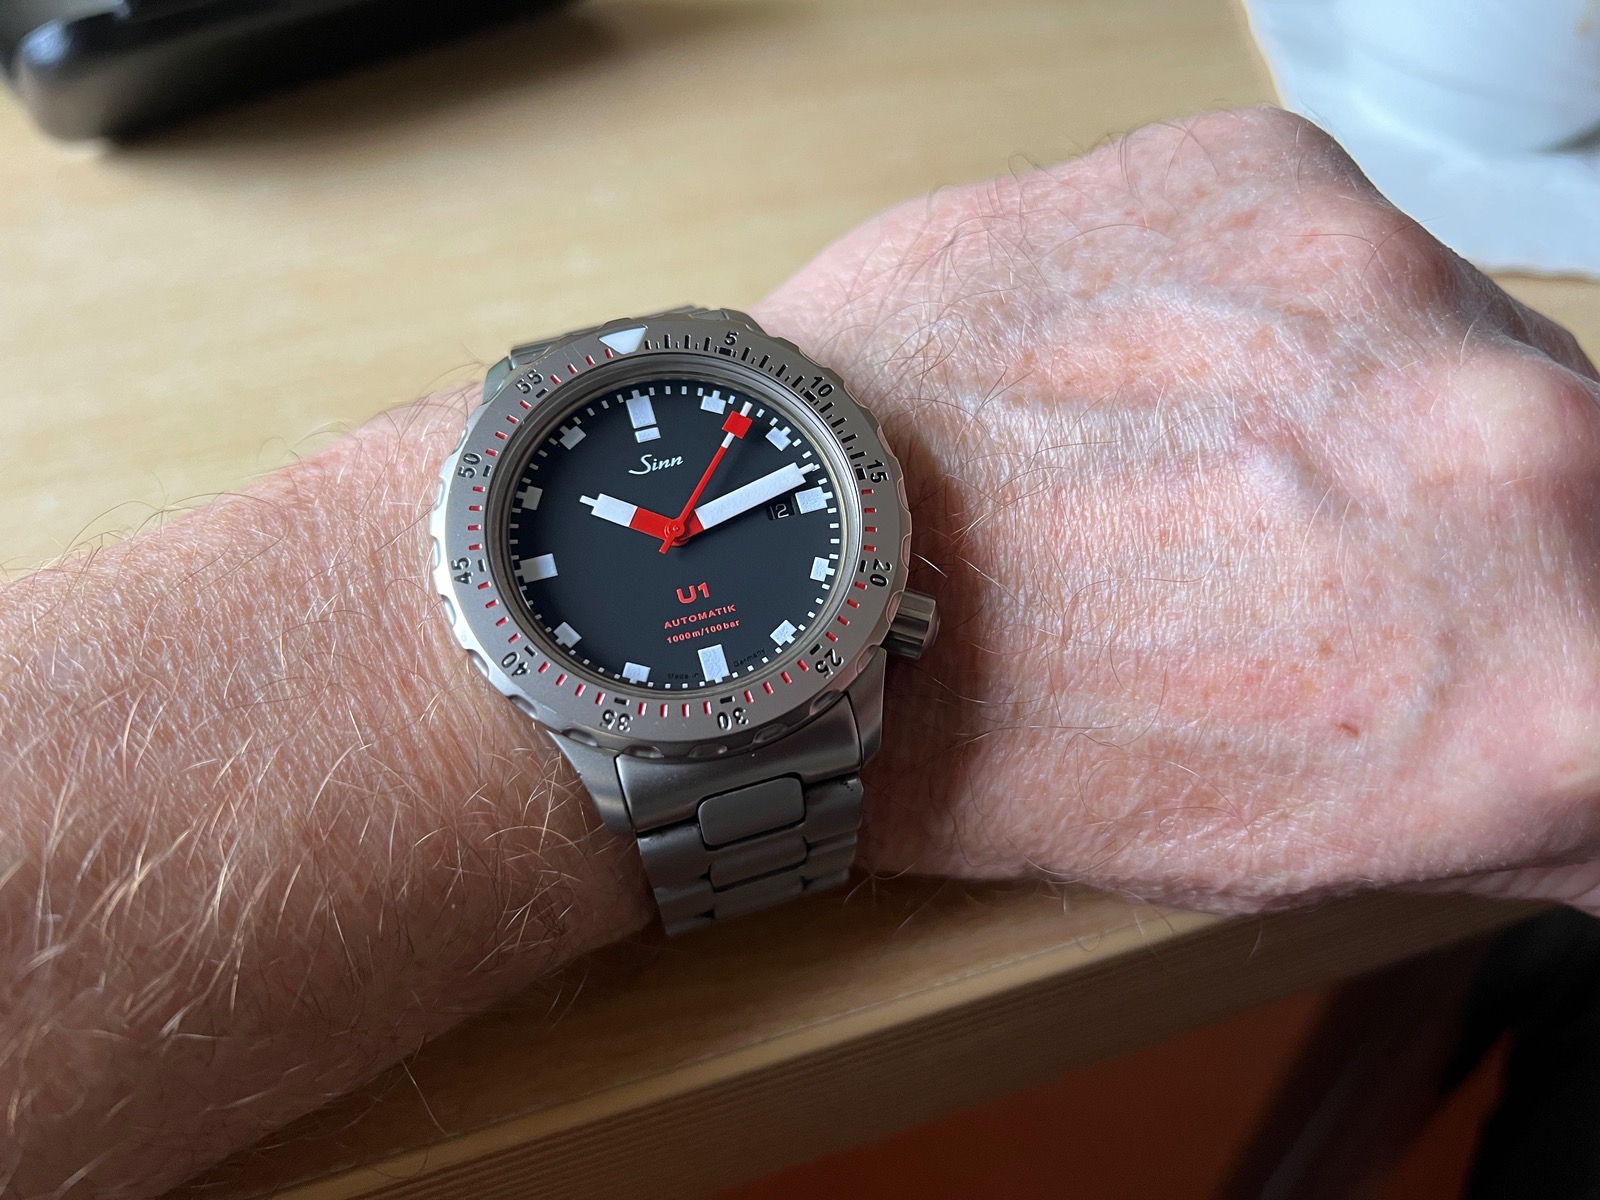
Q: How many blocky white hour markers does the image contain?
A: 12